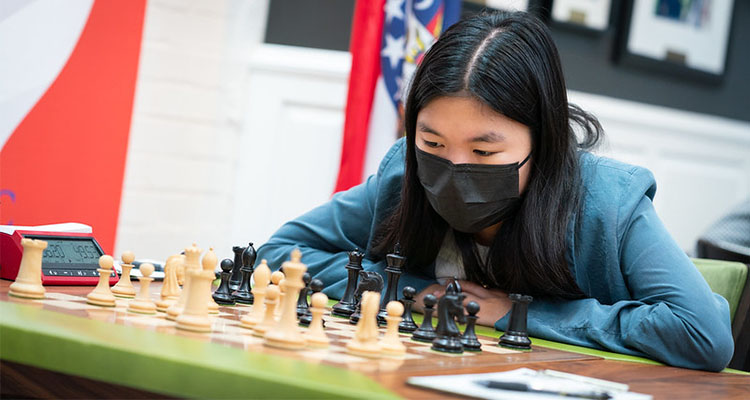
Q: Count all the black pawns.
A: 6